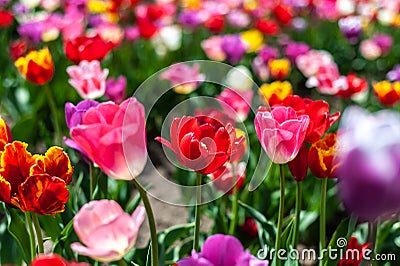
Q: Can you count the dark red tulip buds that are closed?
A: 1